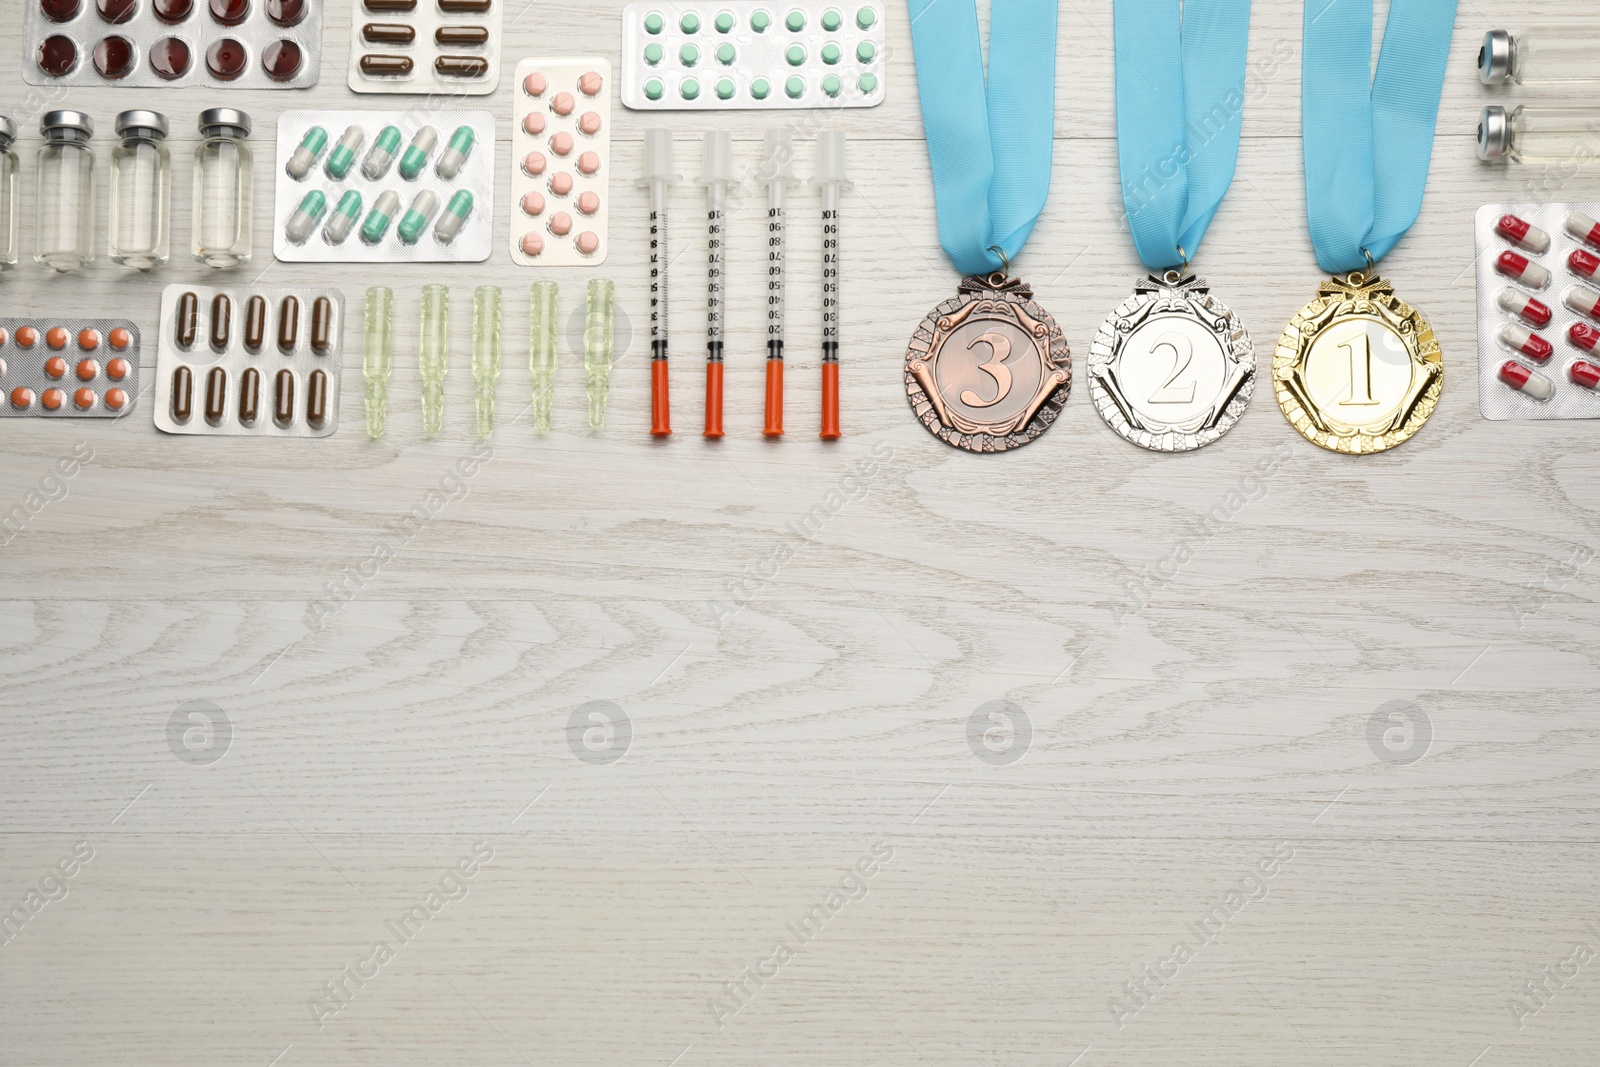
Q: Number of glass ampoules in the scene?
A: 5